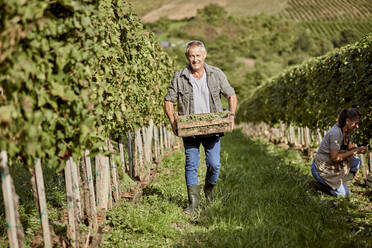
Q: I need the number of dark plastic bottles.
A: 0